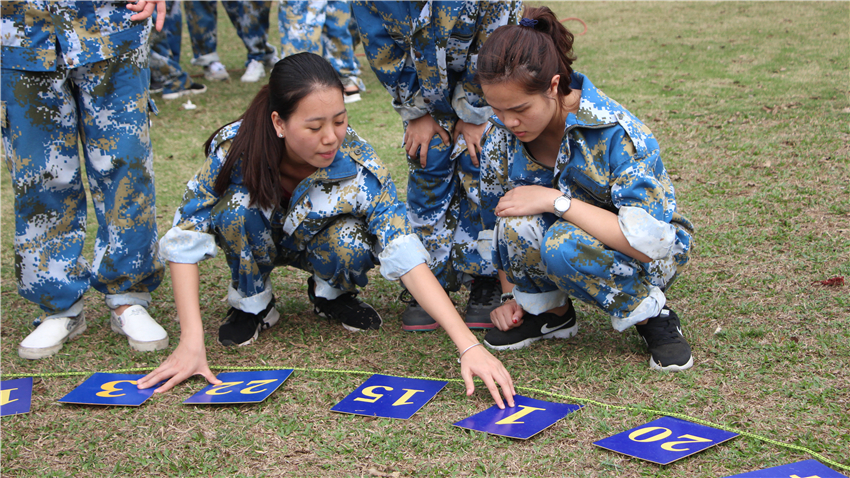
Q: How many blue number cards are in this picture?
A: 7